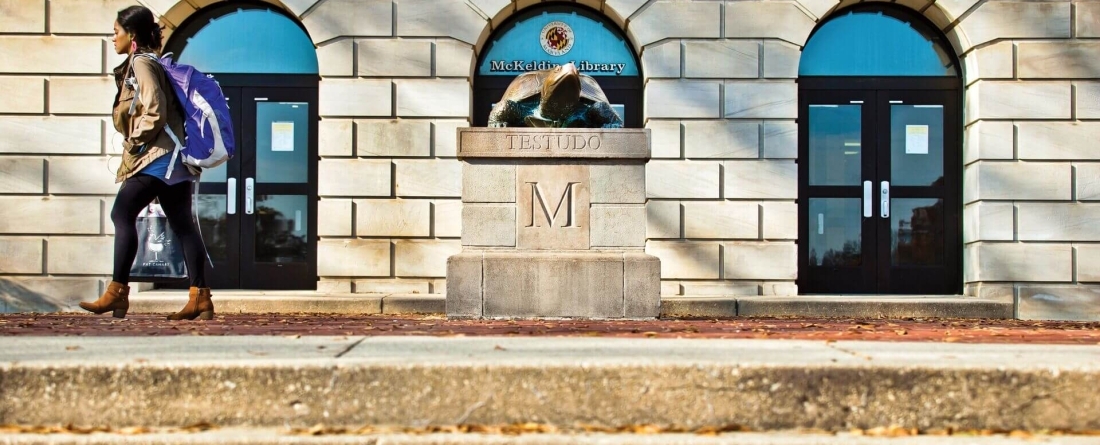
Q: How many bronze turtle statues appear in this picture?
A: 1